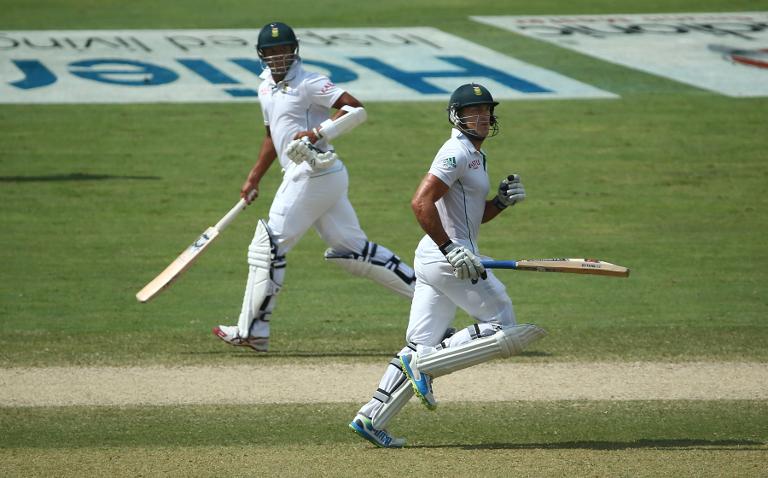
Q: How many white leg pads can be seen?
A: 4